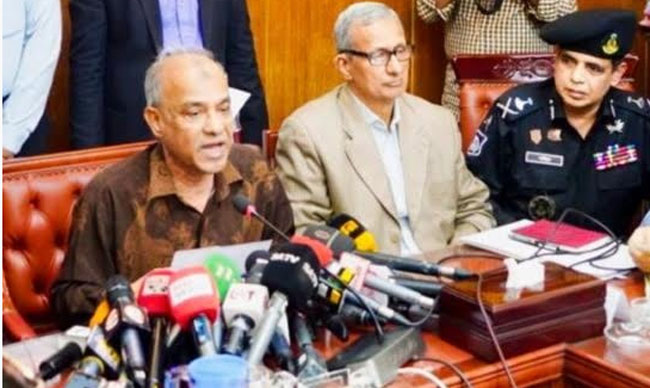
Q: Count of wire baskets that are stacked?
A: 0